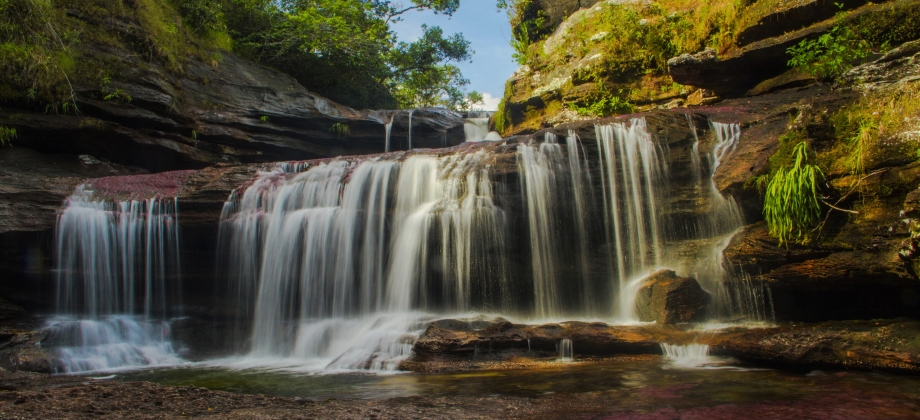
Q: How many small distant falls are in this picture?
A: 3